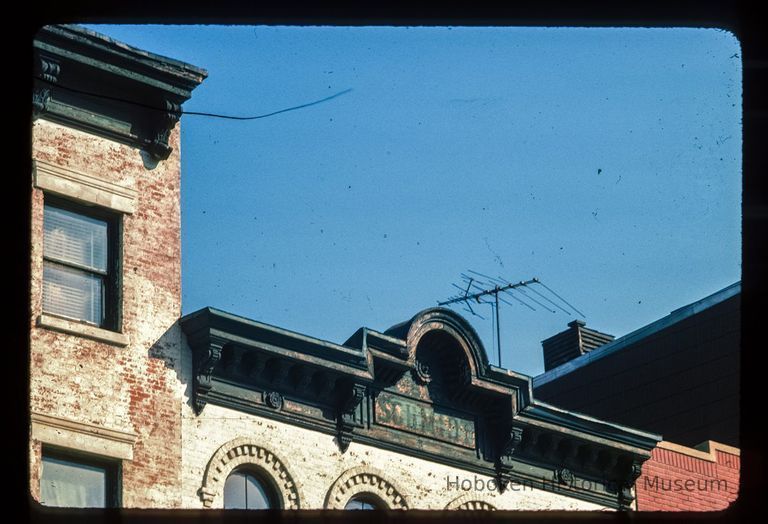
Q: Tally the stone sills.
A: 1